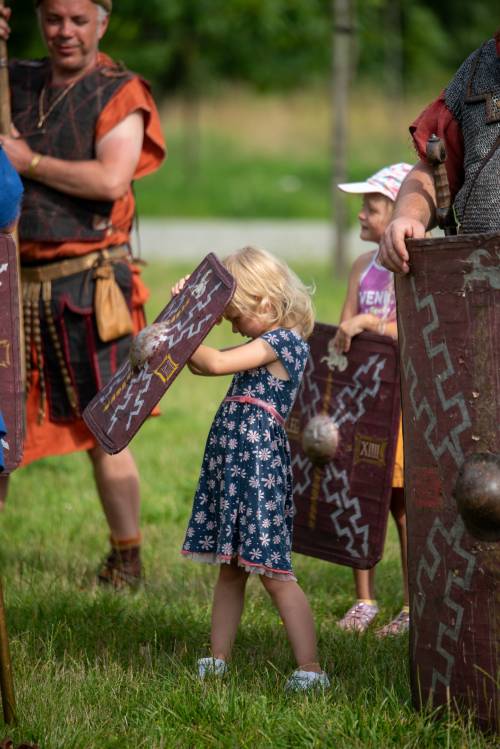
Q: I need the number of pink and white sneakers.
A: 2